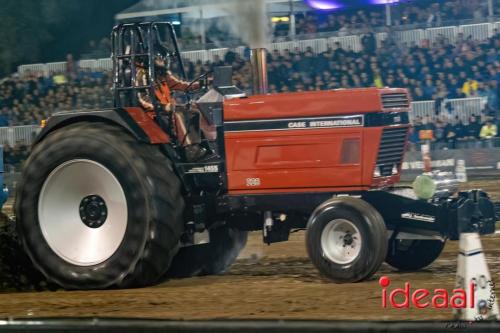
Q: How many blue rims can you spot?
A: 0